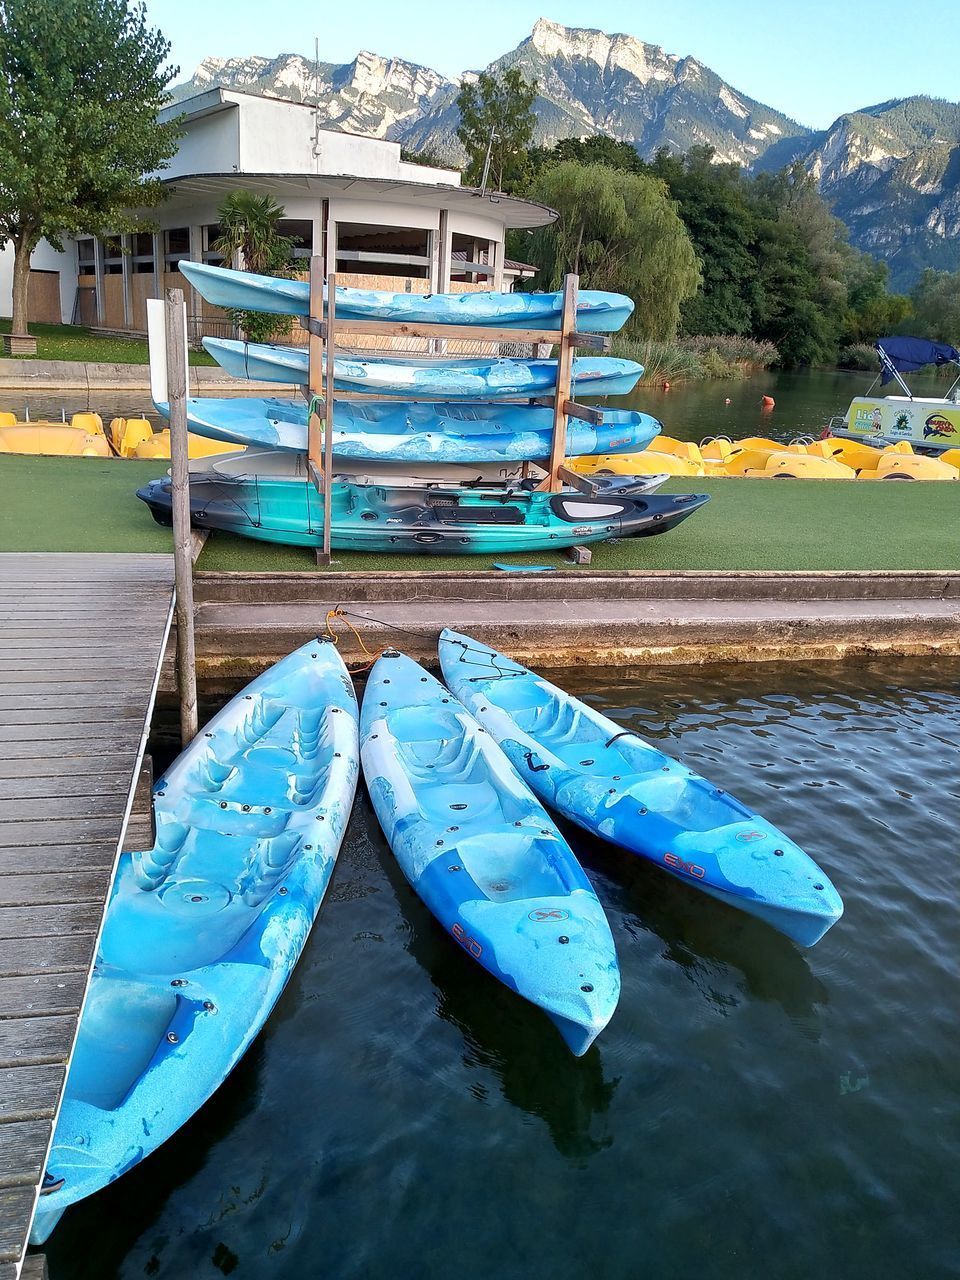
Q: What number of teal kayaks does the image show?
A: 1